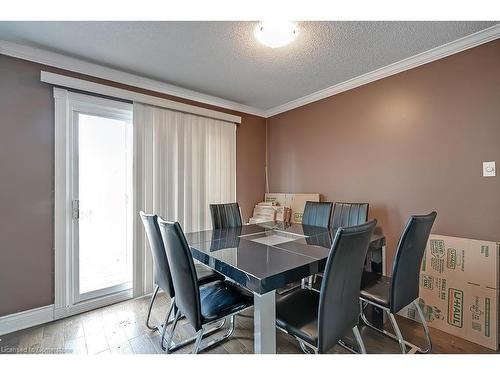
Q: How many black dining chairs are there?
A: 7